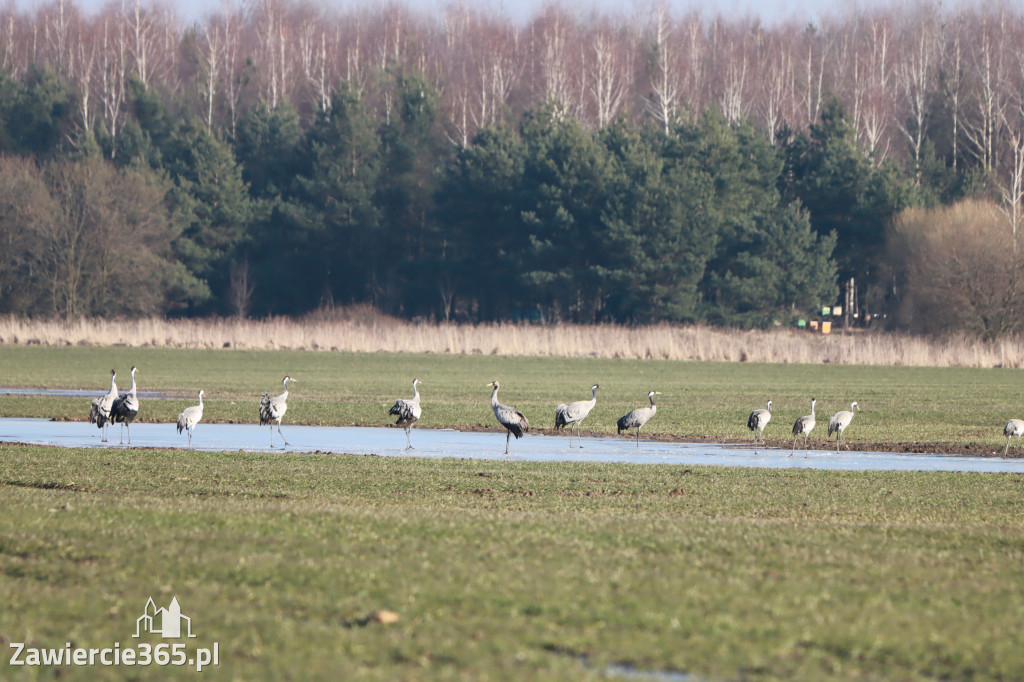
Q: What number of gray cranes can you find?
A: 12